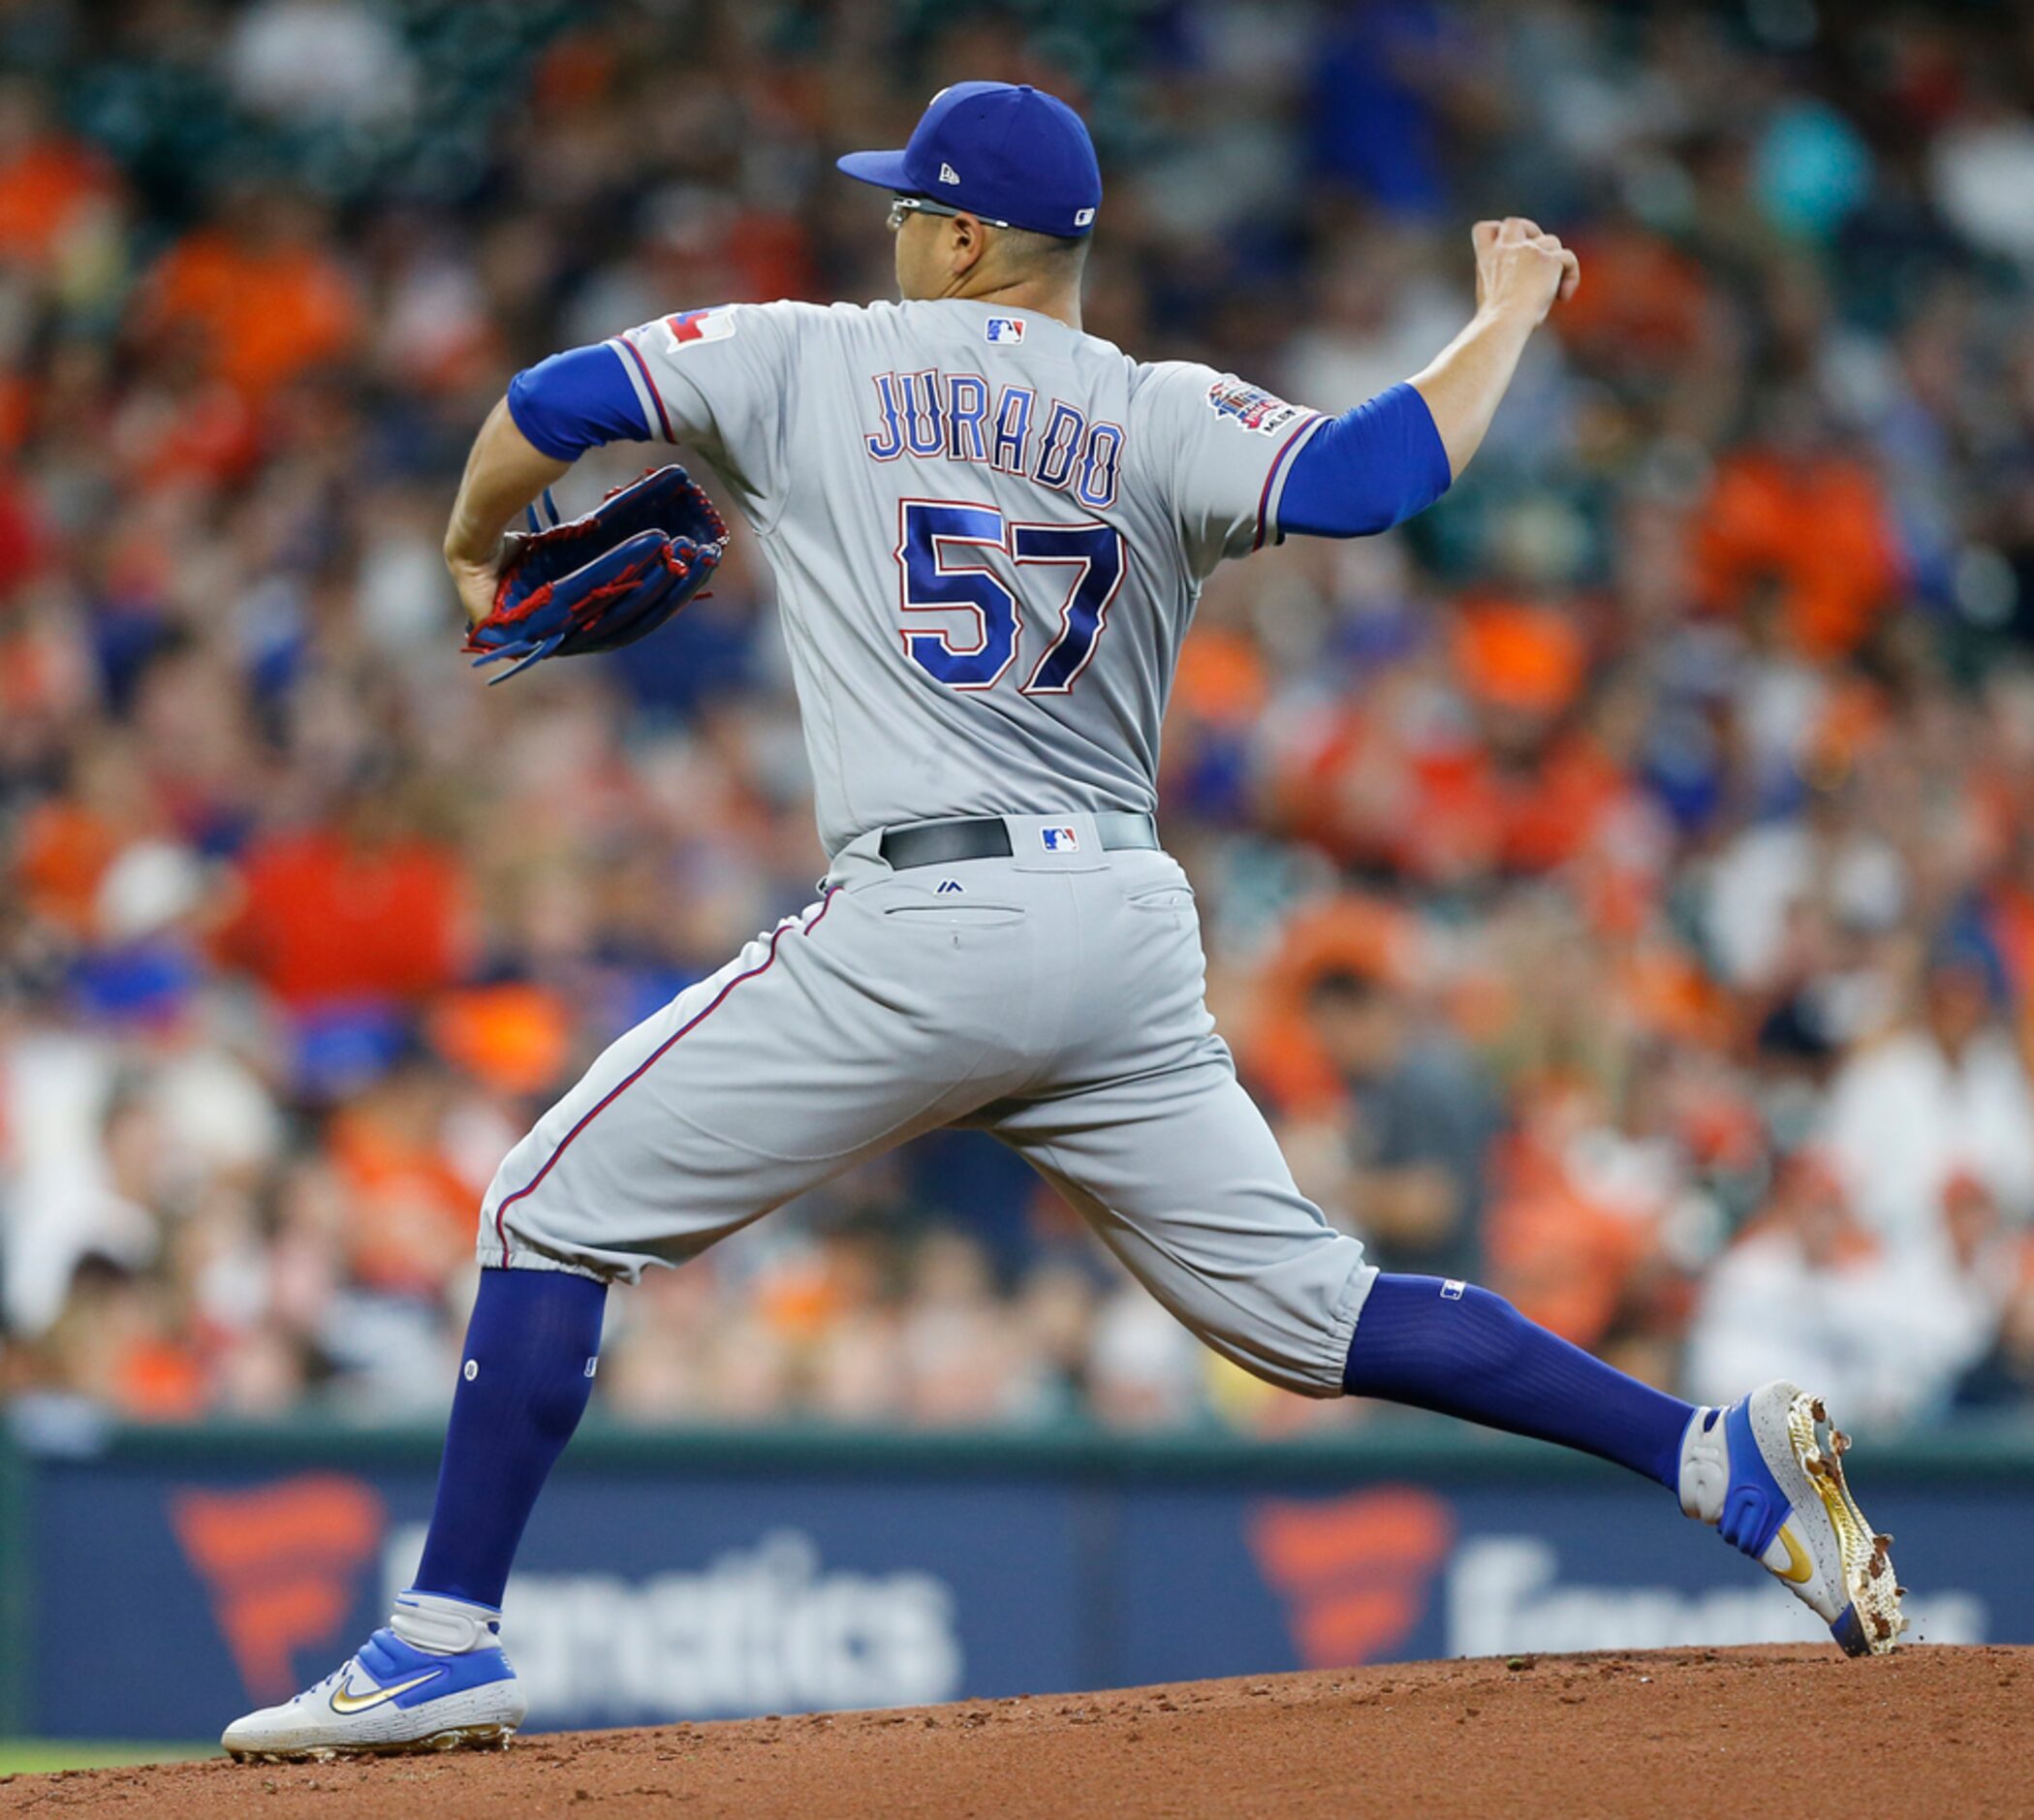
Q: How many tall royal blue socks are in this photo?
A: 2